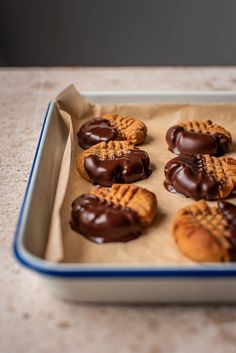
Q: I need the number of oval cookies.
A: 6